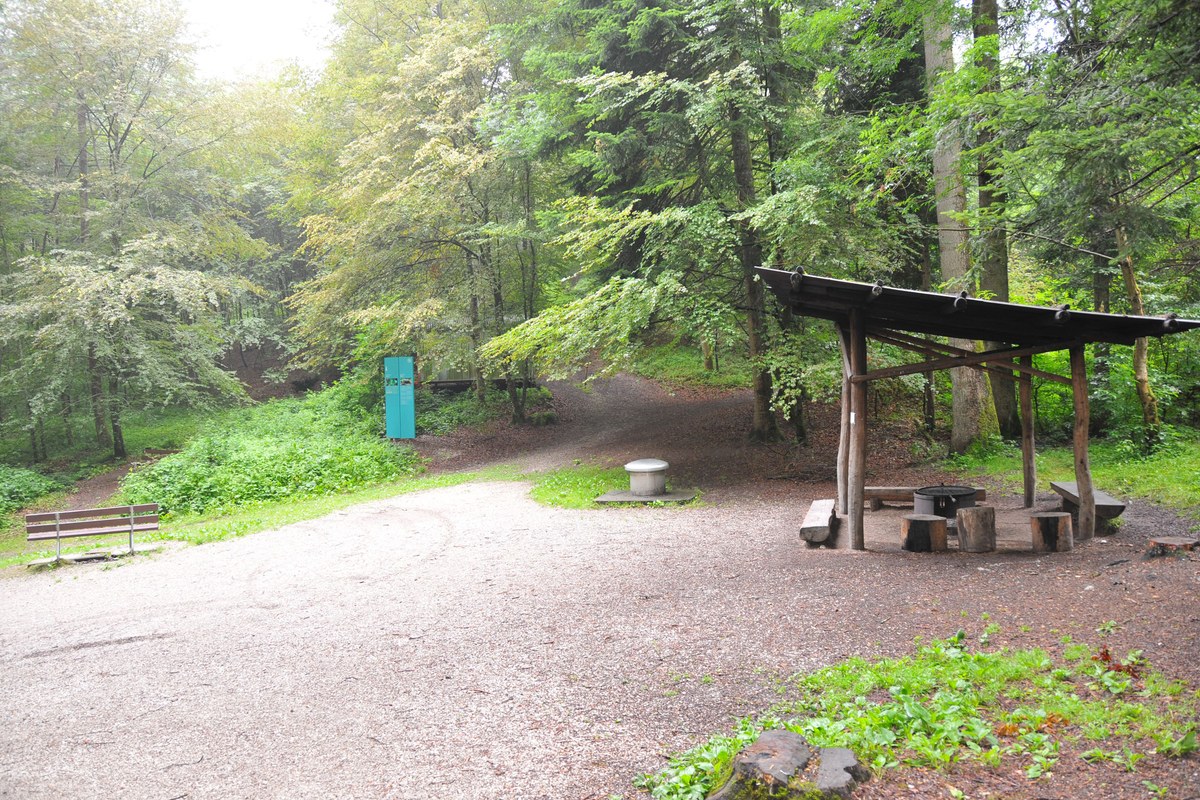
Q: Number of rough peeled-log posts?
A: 4